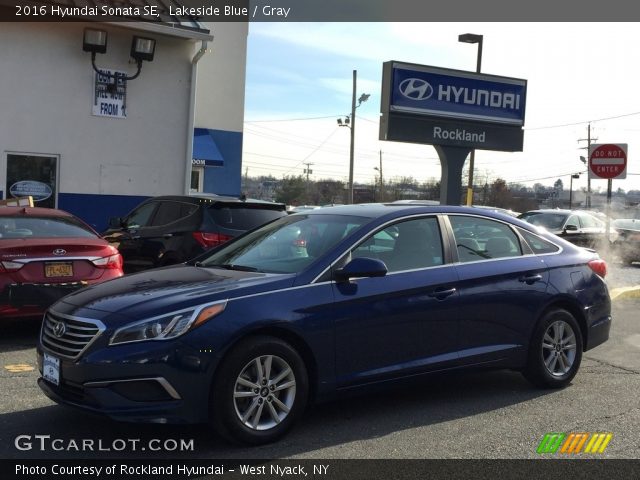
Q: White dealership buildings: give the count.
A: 1